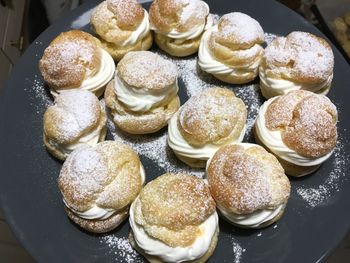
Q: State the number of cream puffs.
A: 12